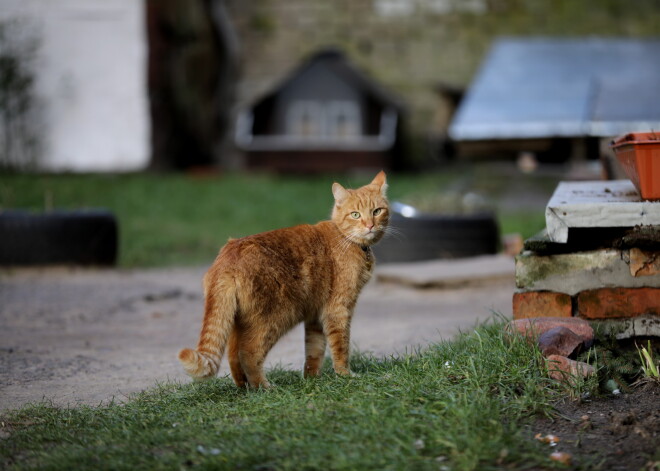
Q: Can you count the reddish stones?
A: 3